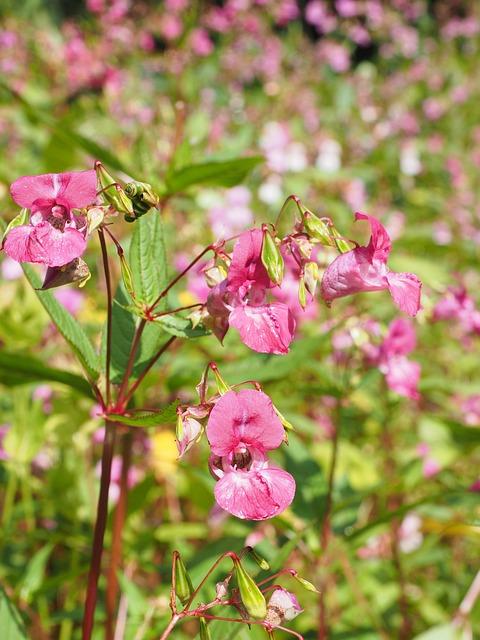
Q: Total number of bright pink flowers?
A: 4